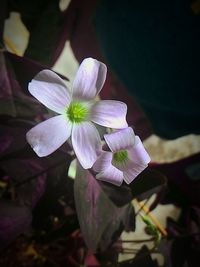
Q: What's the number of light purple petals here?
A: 10